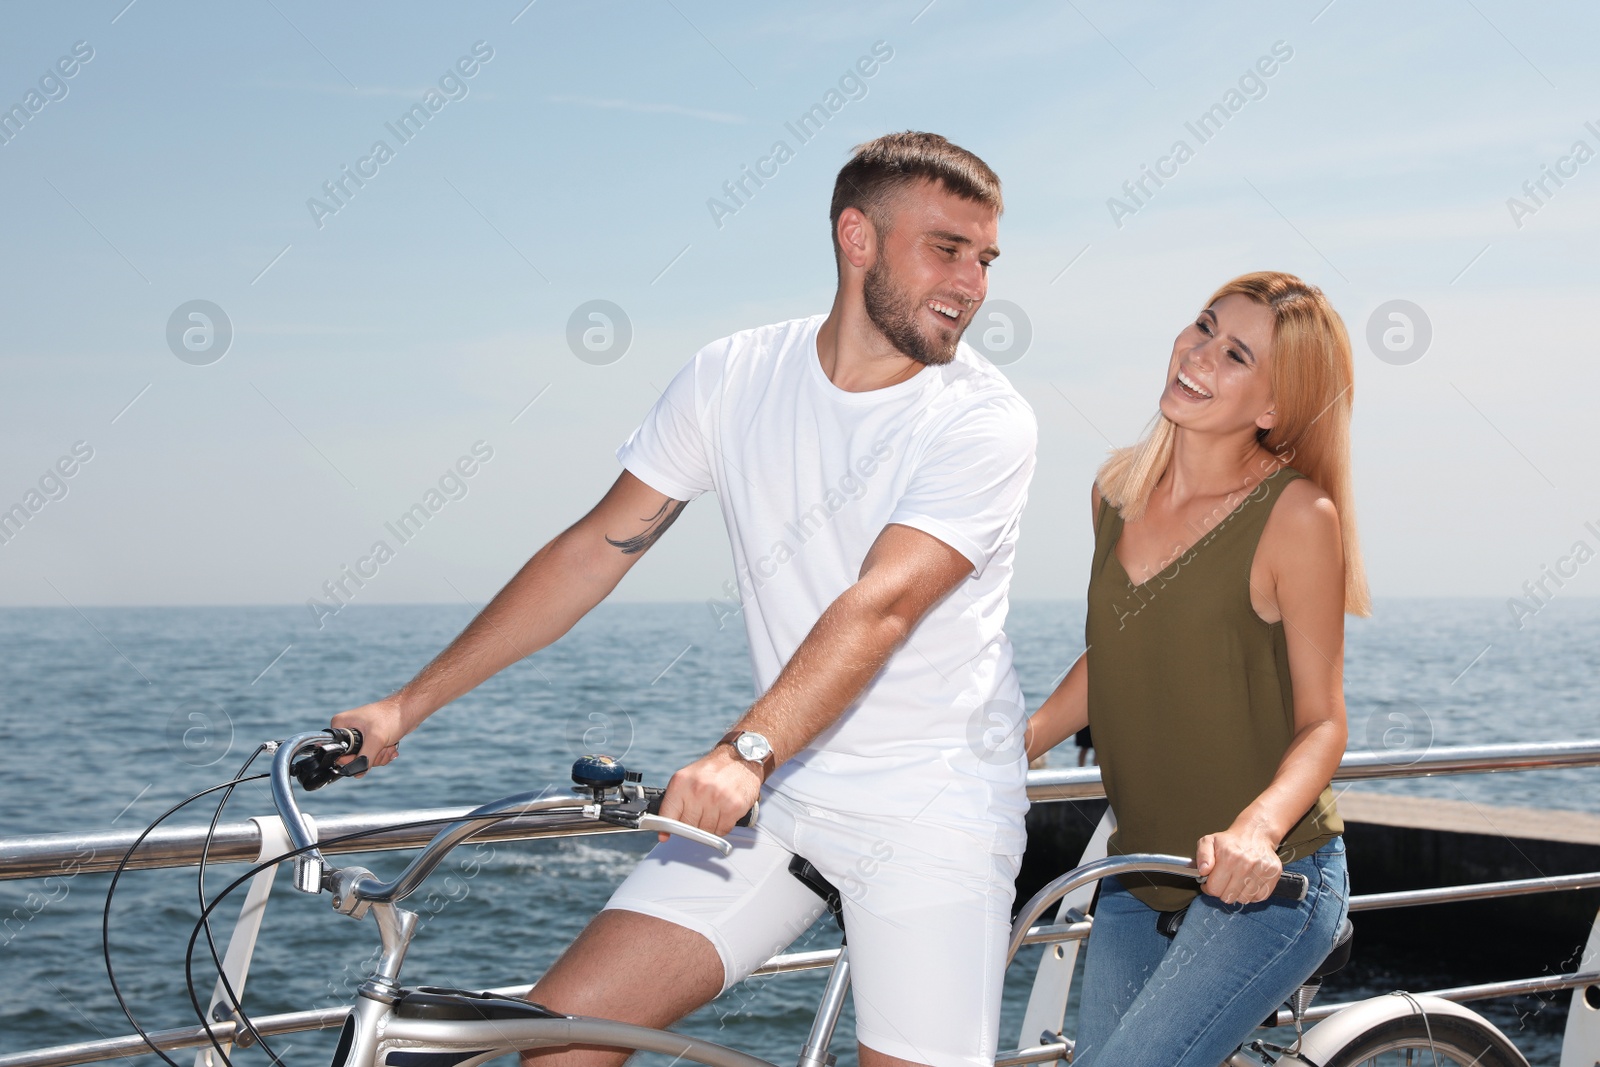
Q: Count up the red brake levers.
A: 0